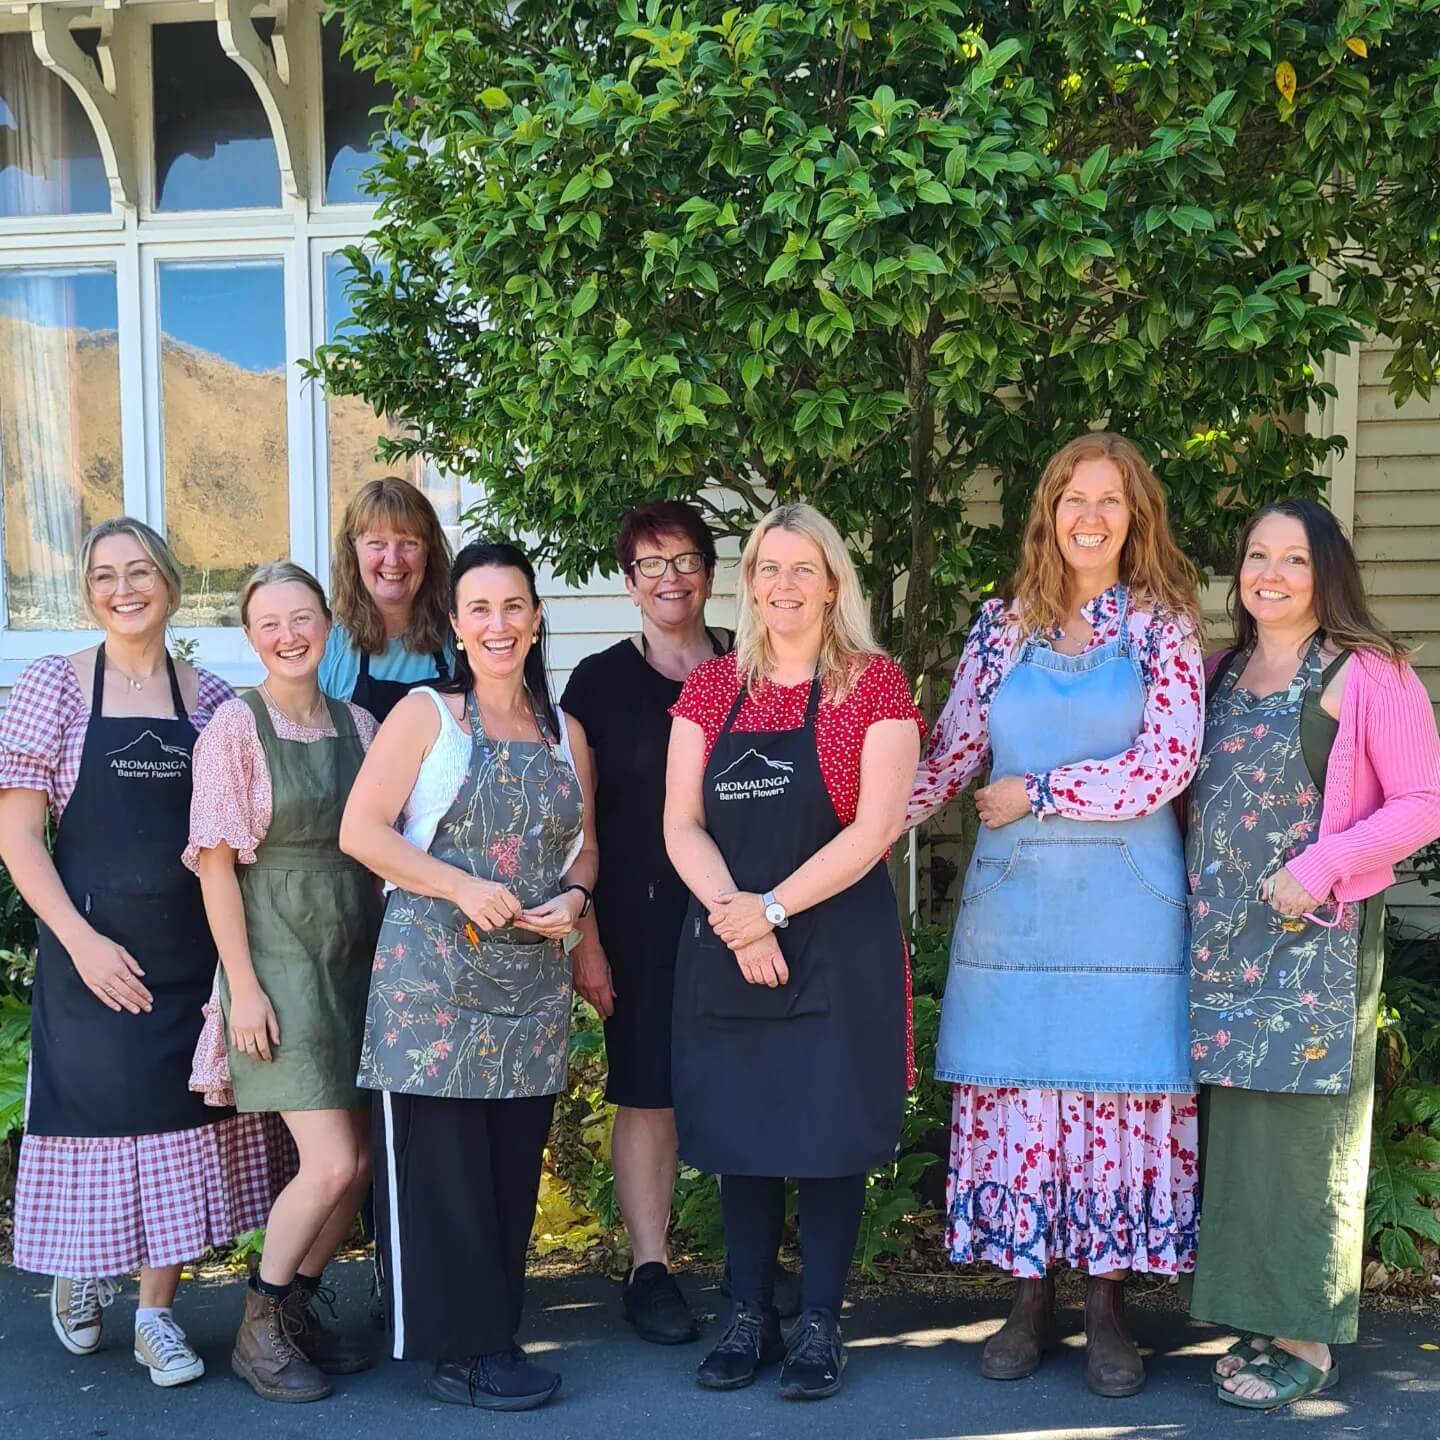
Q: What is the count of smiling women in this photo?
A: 8